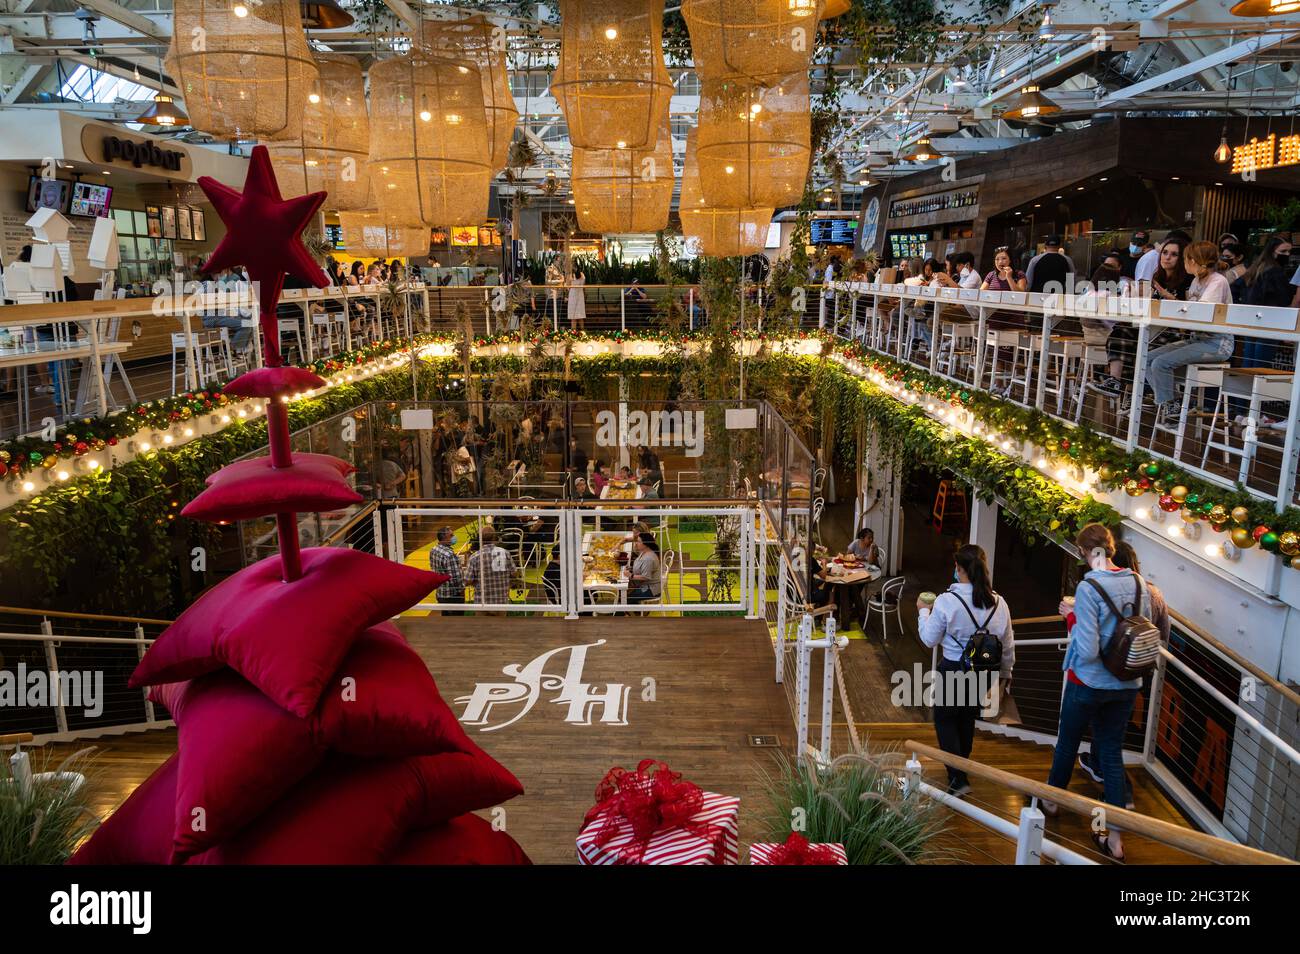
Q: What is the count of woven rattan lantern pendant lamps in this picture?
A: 10